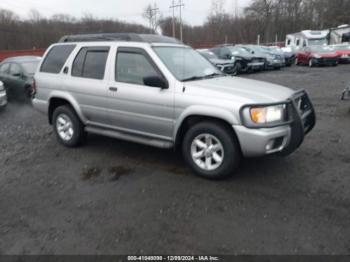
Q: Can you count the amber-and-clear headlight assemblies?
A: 1